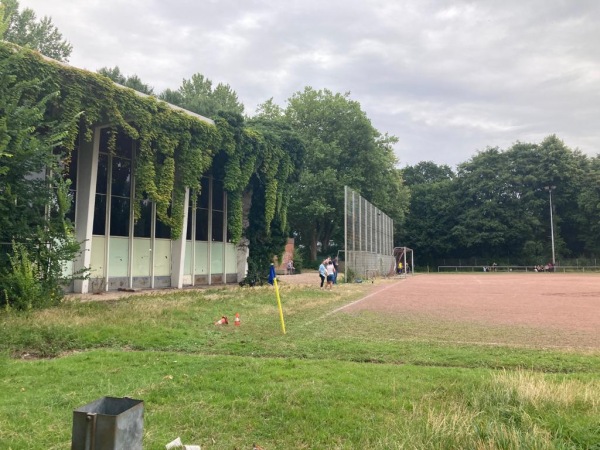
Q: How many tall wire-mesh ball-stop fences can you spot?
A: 1